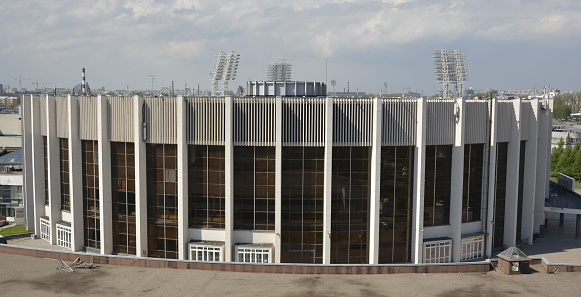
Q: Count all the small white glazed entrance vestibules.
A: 6